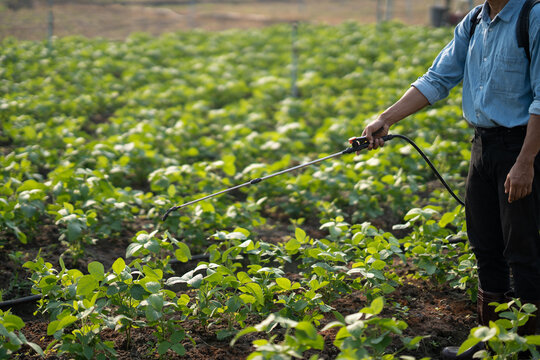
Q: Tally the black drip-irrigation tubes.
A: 1